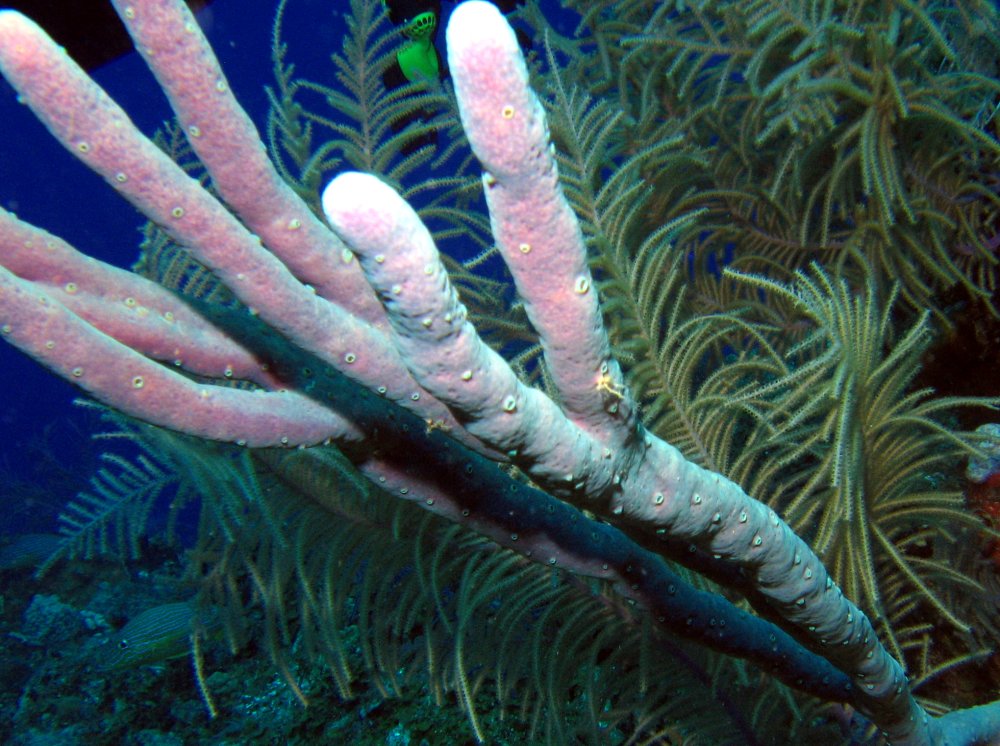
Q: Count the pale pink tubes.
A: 6